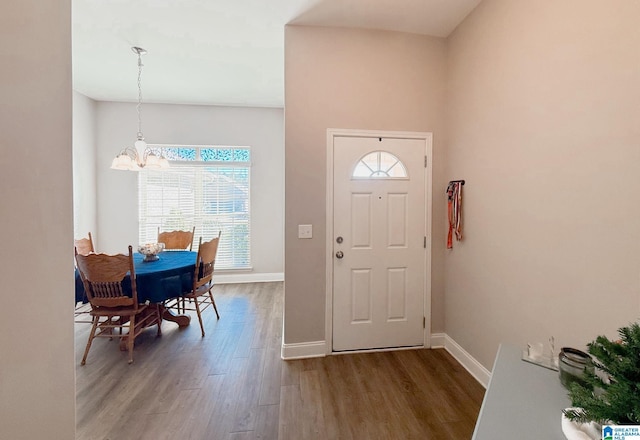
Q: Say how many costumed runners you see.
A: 0